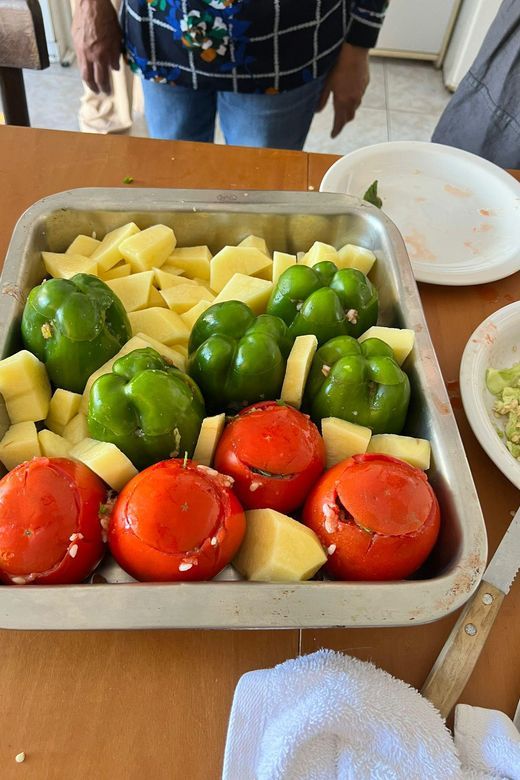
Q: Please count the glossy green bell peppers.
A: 5